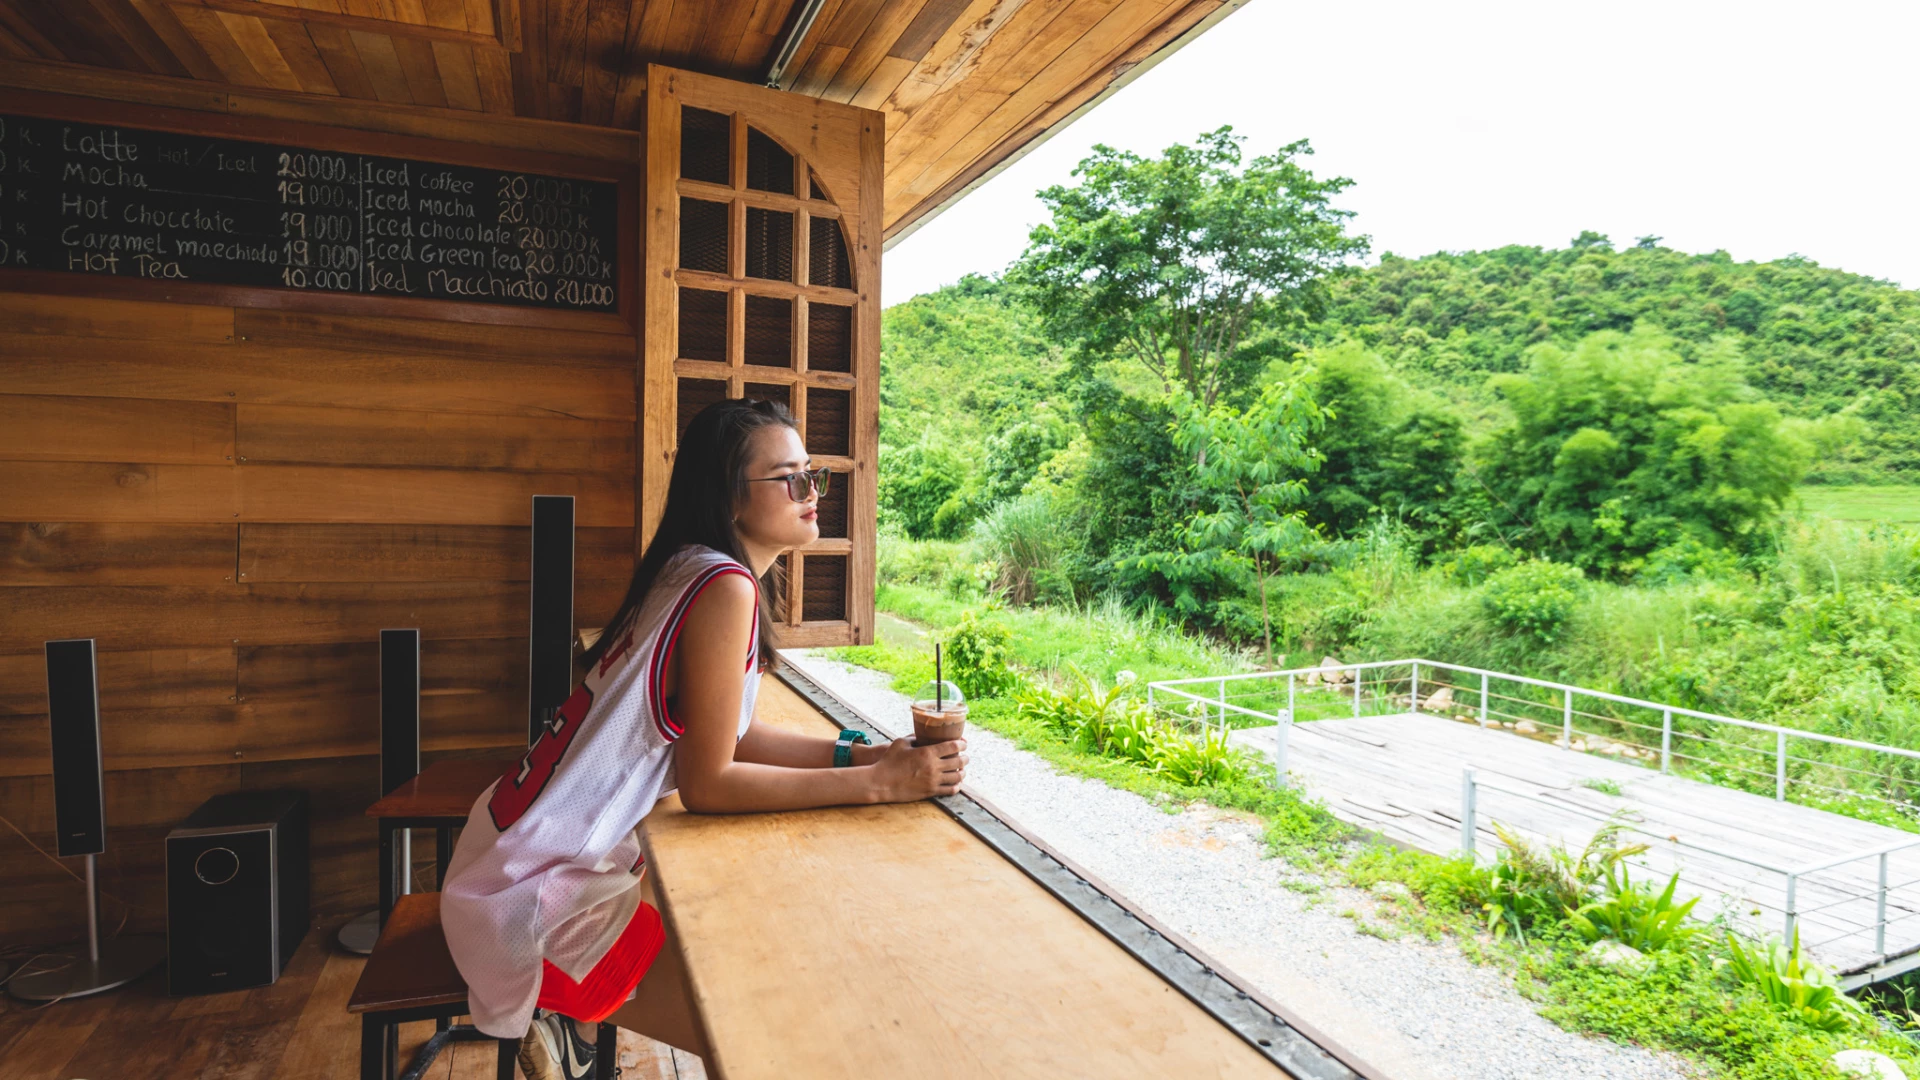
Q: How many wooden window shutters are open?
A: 1